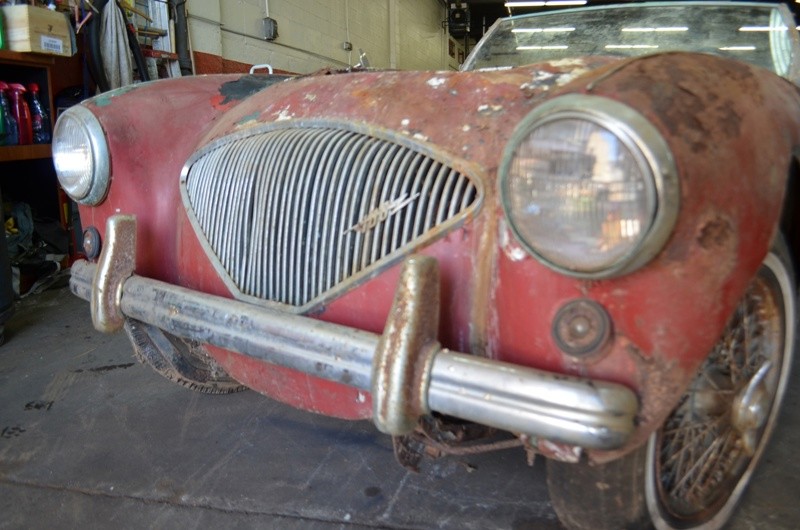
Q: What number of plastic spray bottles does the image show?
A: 3